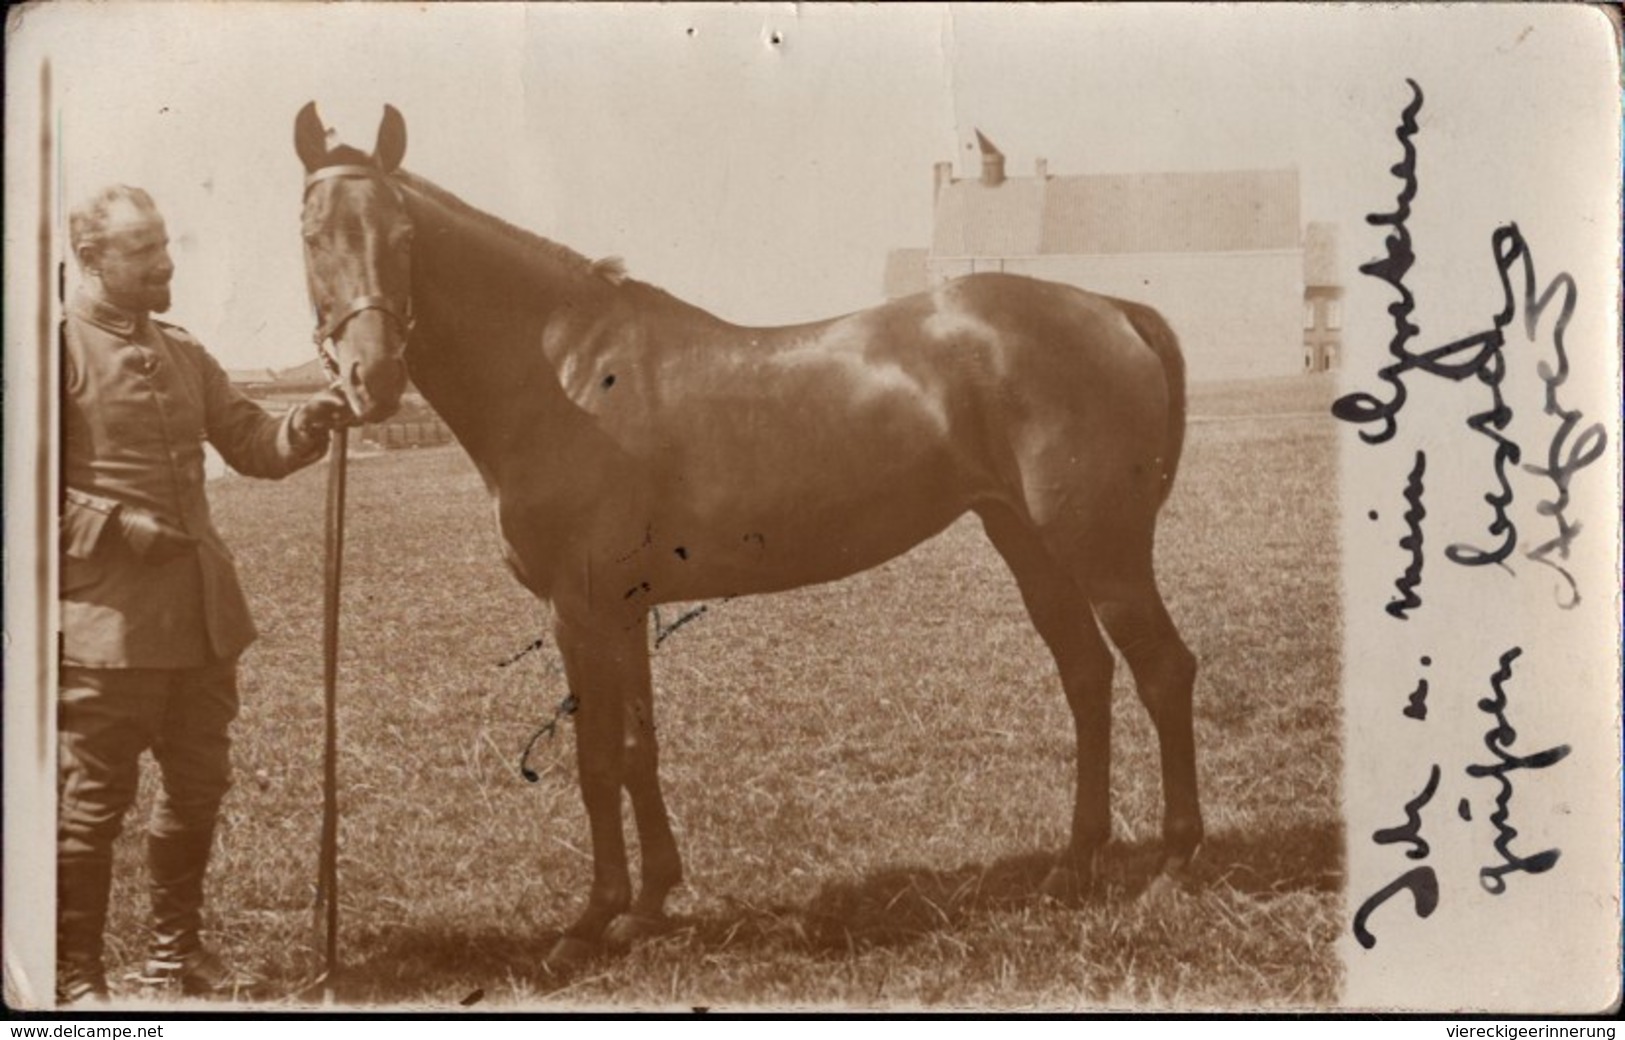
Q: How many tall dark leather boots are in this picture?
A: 2